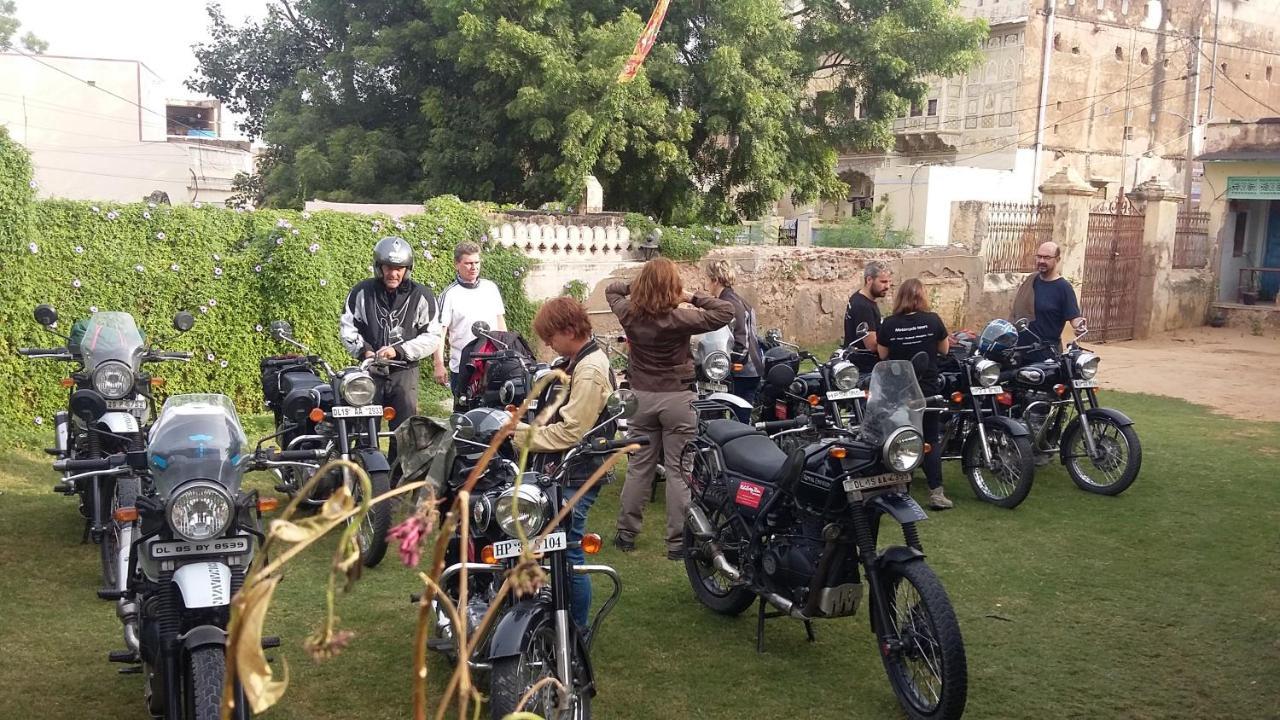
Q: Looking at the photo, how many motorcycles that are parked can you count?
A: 10